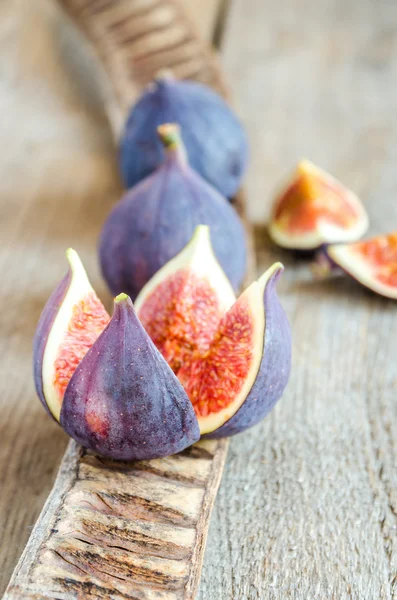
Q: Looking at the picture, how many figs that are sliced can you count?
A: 2